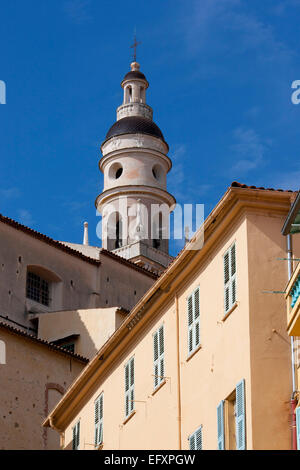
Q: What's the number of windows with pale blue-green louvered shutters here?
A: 8